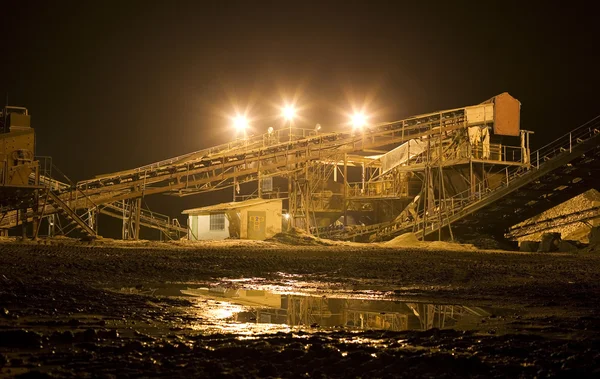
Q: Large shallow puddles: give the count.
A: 1